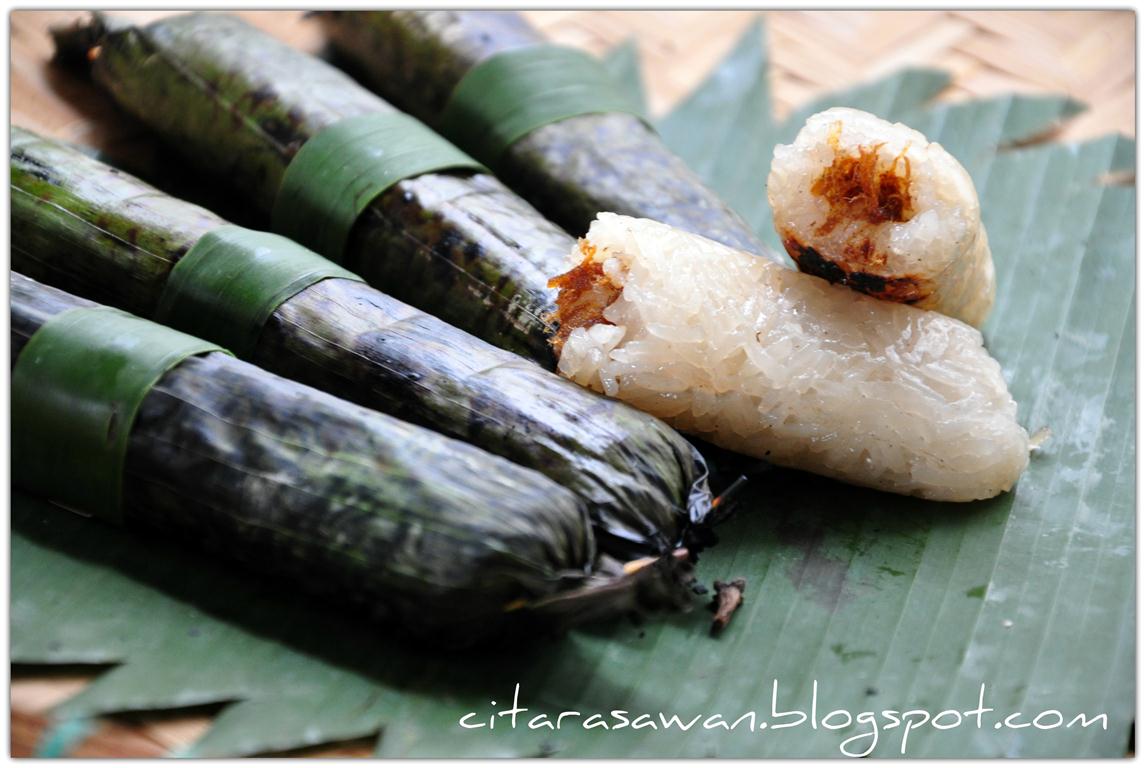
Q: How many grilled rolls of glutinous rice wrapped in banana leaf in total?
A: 4